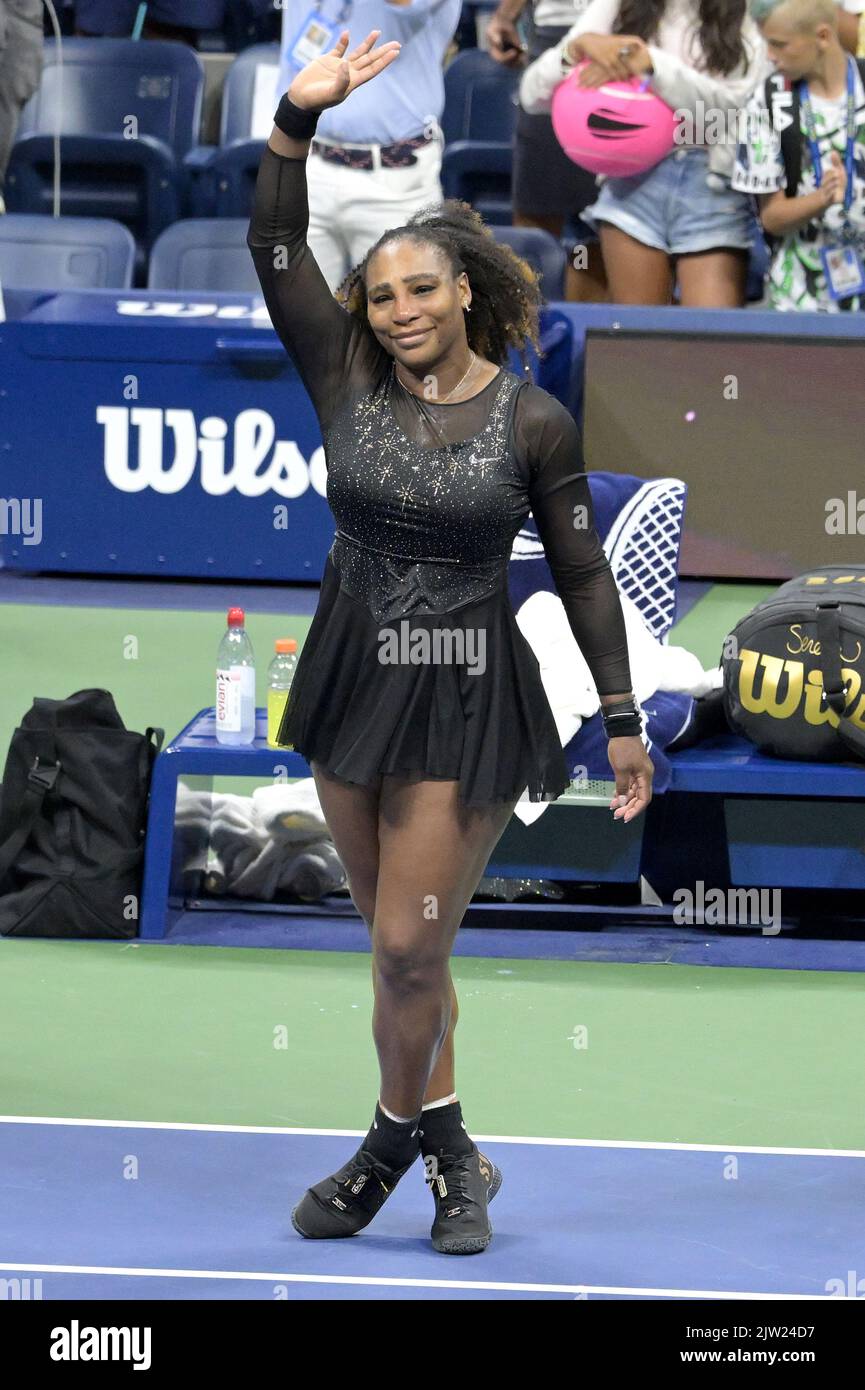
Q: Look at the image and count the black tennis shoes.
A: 2